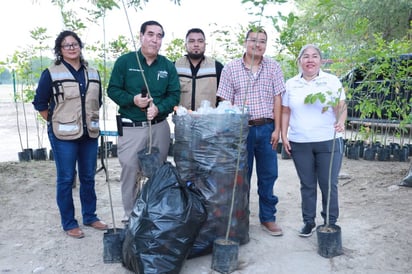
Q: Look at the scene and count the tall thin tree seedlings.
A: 4